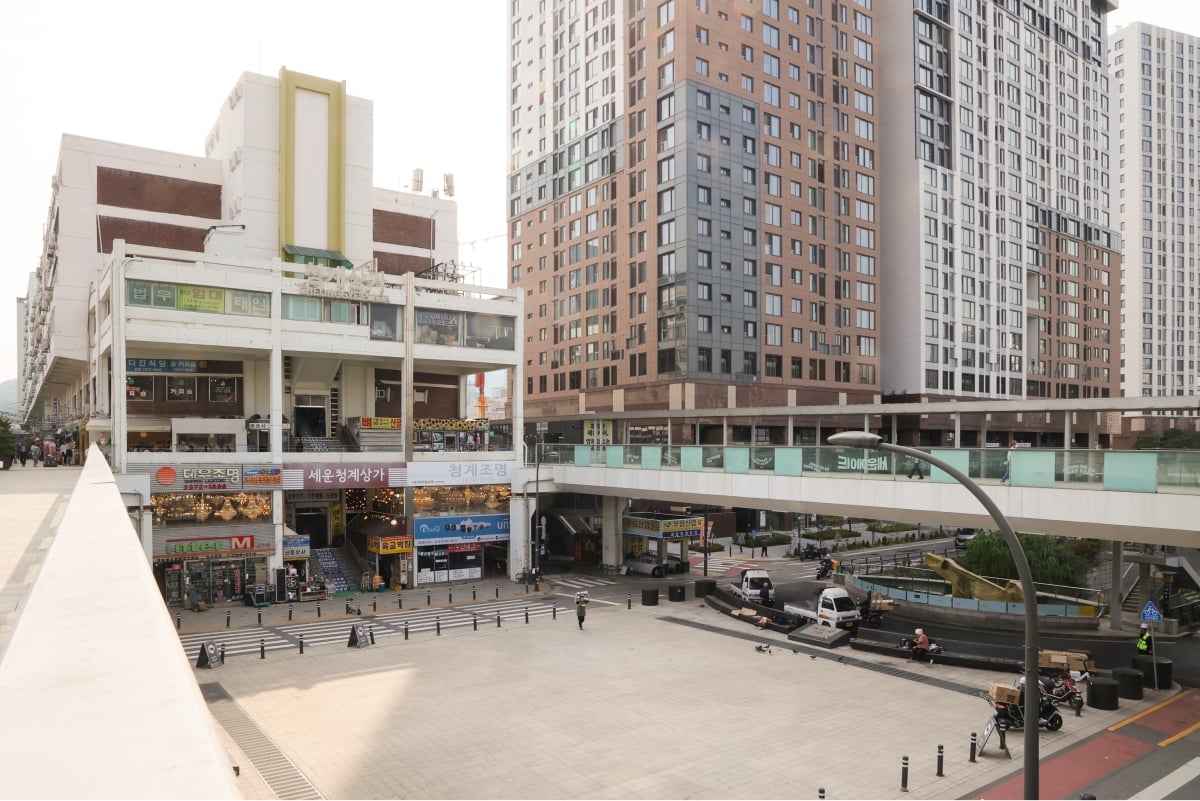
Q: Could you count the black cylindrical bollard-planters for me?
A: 6